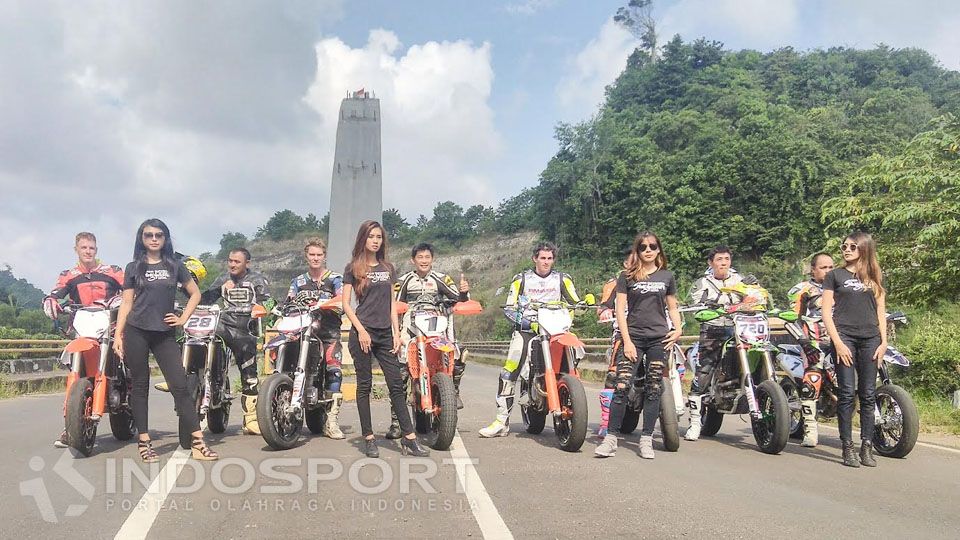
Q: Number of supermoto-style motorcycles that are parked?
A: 8